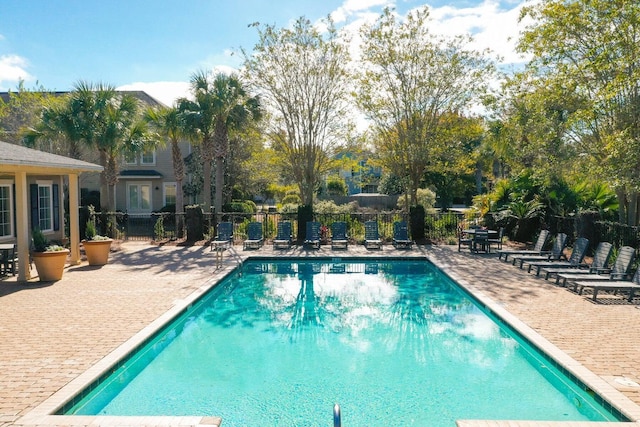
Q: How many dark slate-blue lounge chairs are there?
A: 13